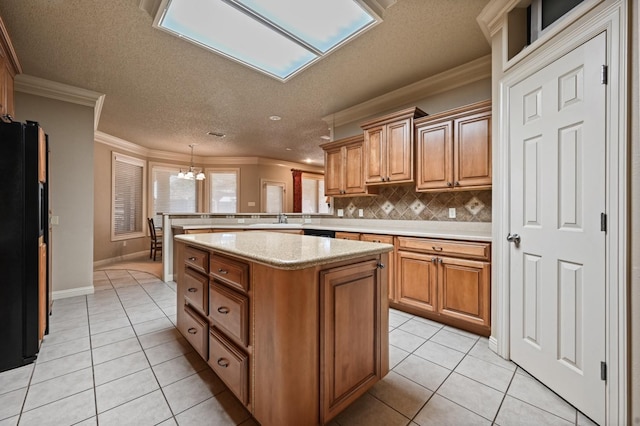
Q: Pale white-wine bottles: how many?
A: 0